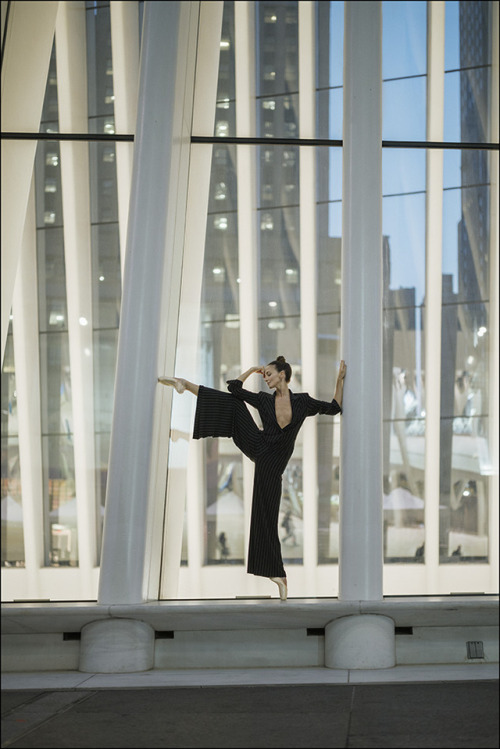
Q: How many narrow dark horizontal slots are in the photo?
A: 4